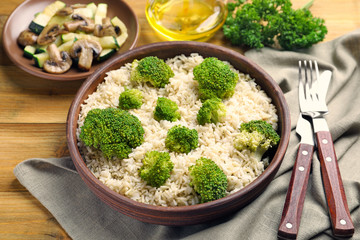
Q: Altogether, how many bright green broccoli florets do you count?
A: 10